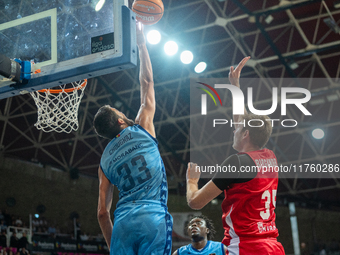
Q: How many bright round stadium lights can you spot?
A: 5